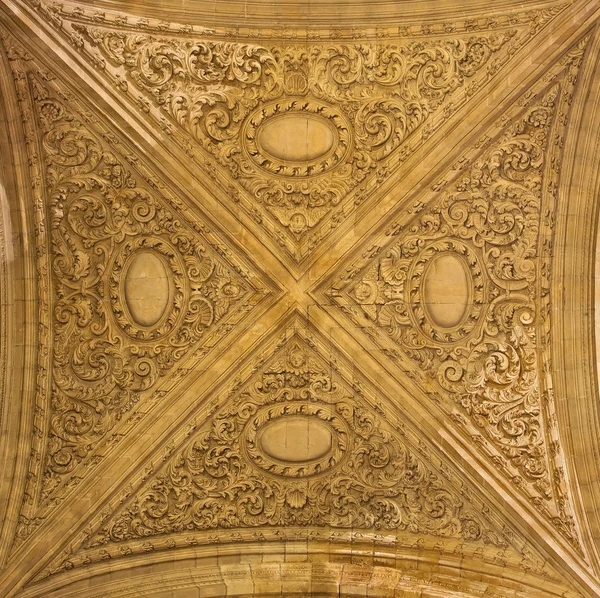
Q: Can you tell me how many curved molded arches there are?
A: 4